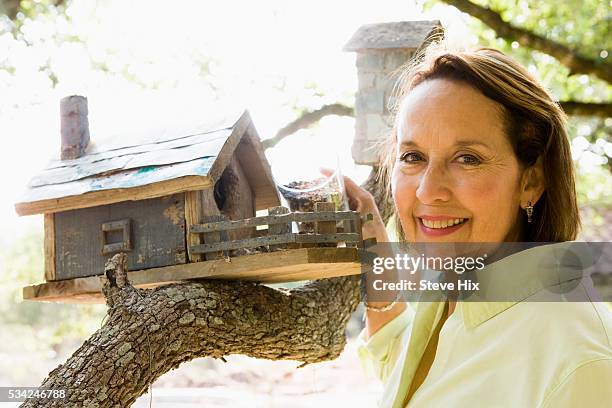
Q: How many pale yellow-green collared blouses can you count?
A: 1